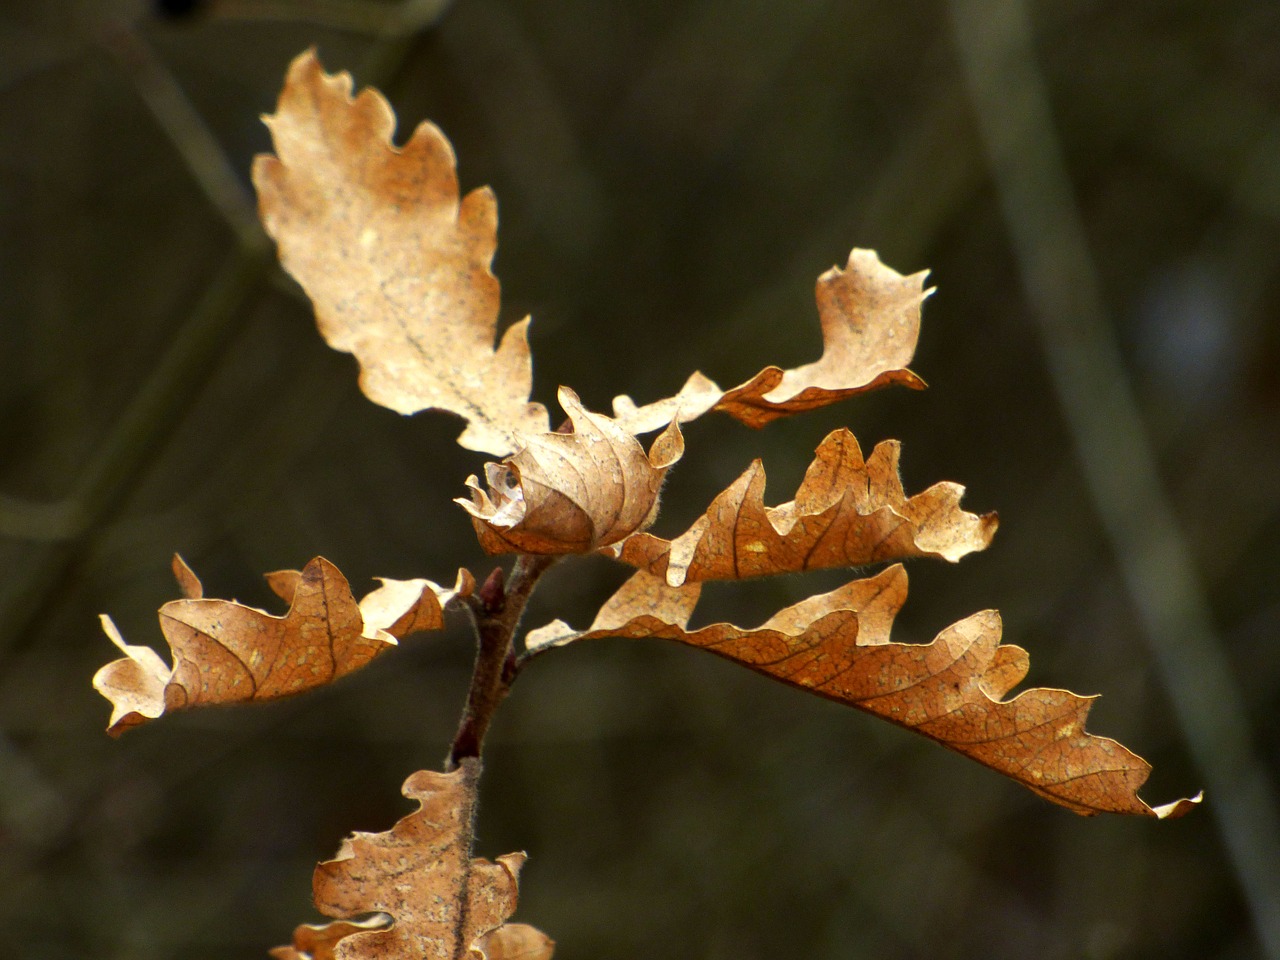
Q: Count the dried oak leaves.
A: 7